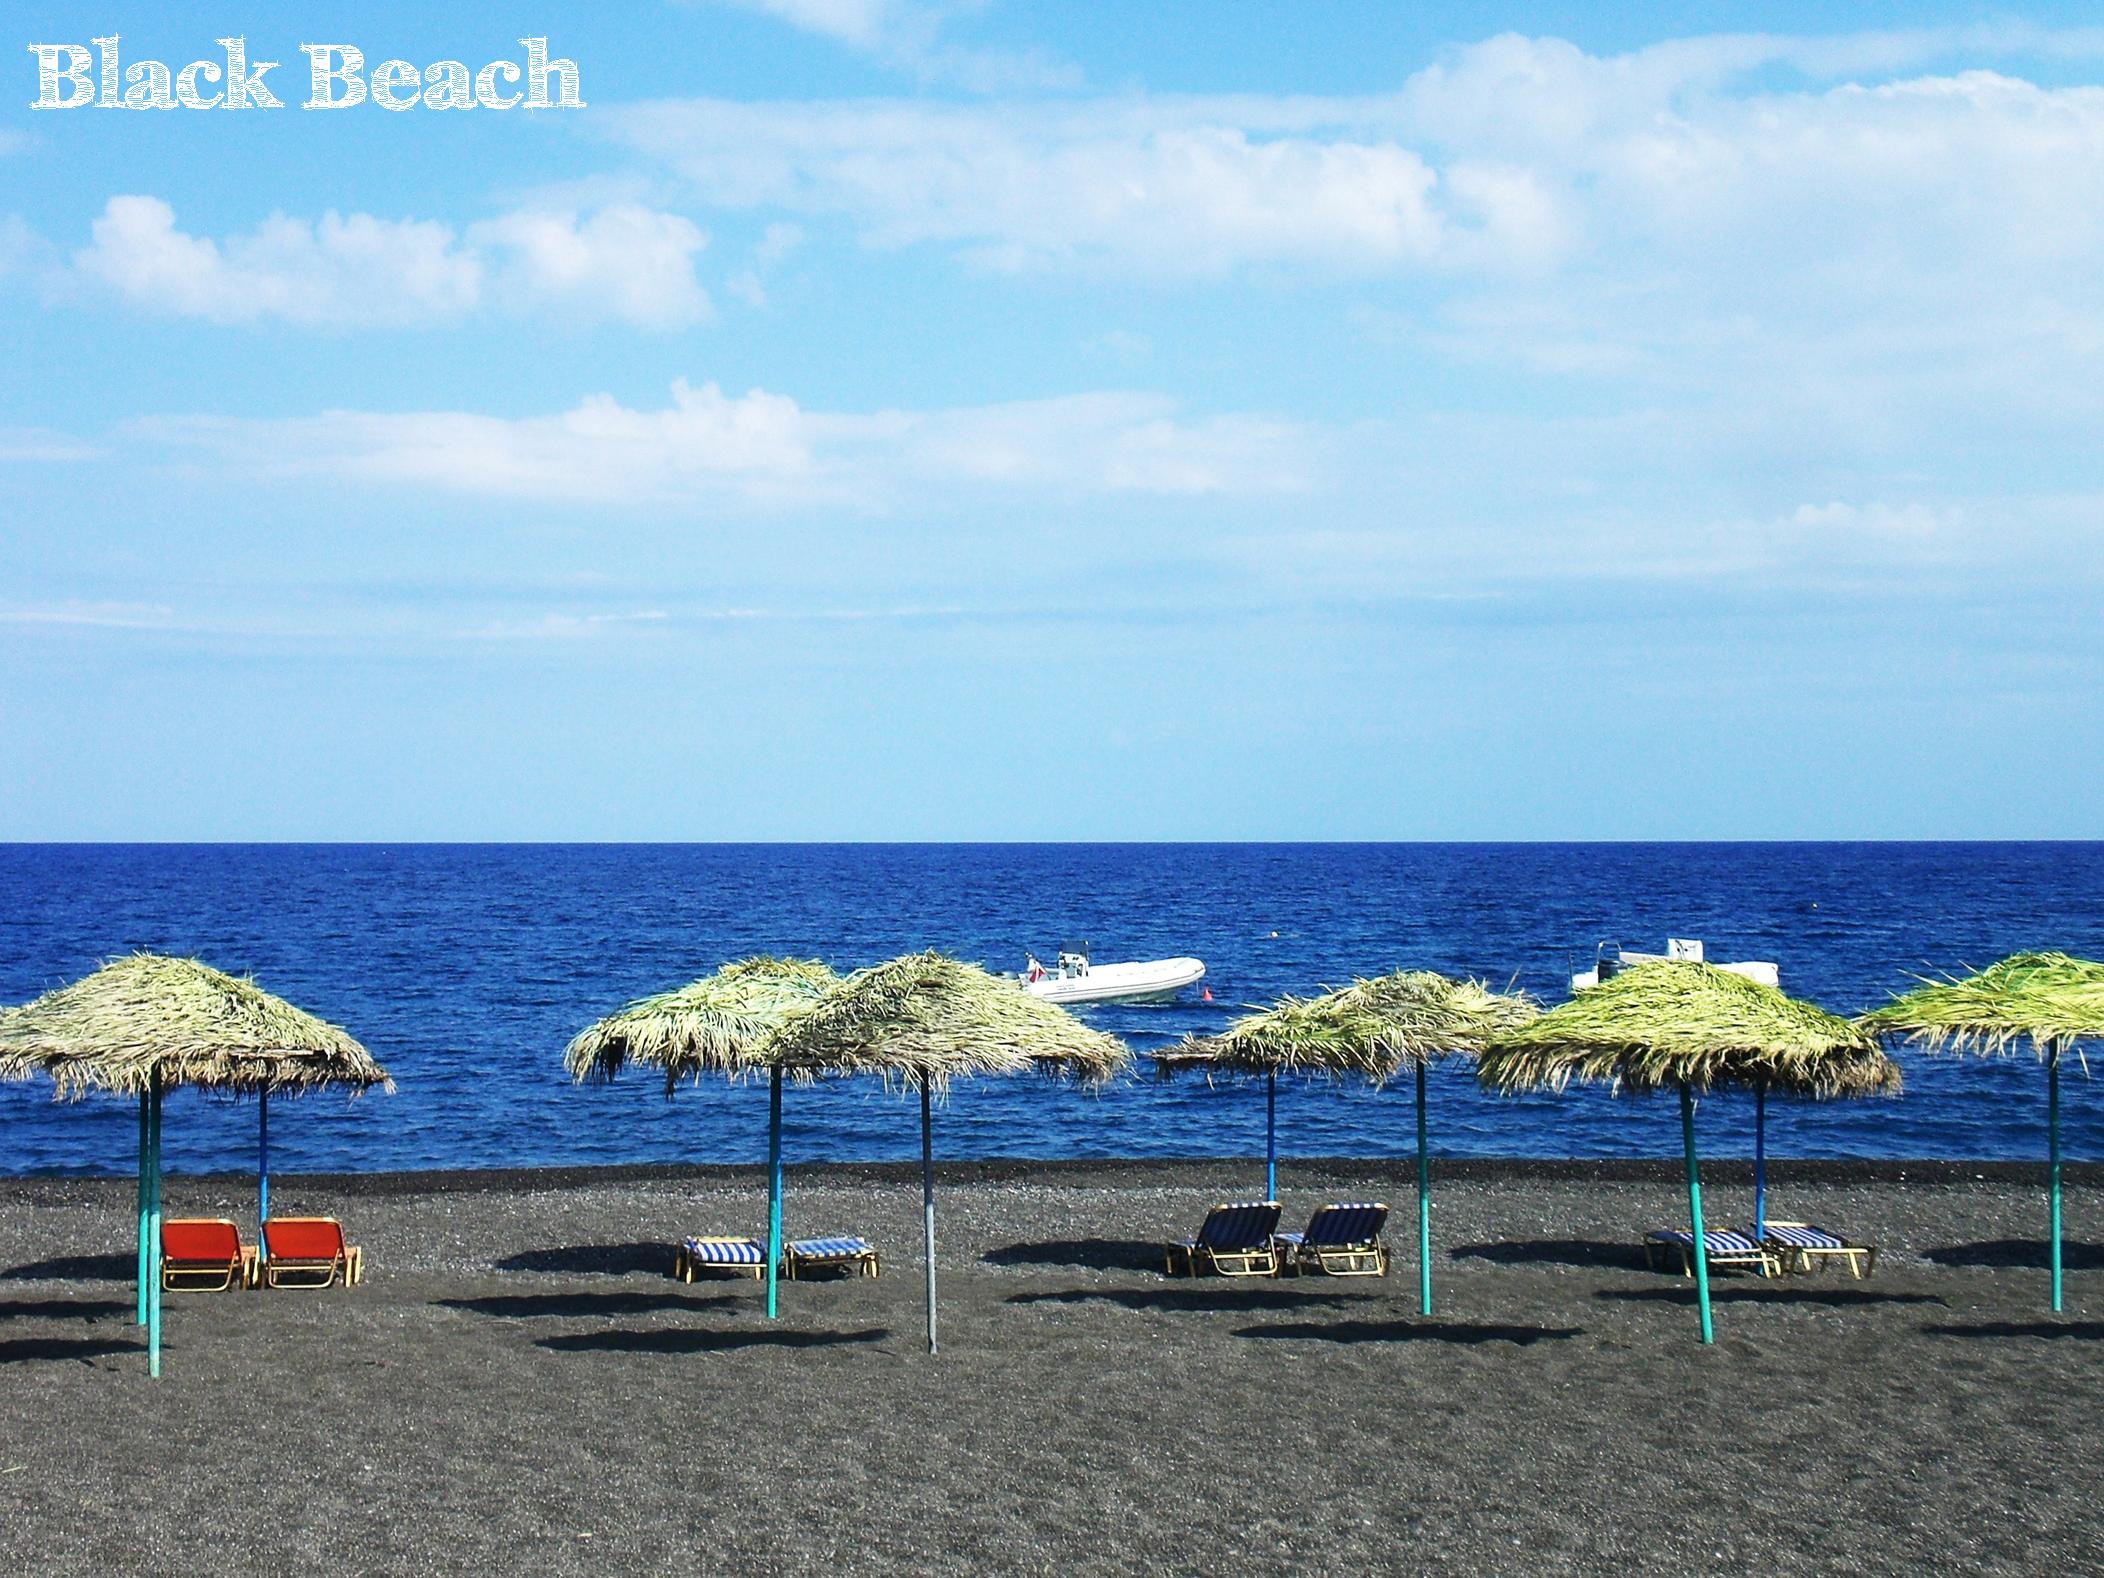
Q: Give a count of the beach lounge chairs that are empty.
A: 8